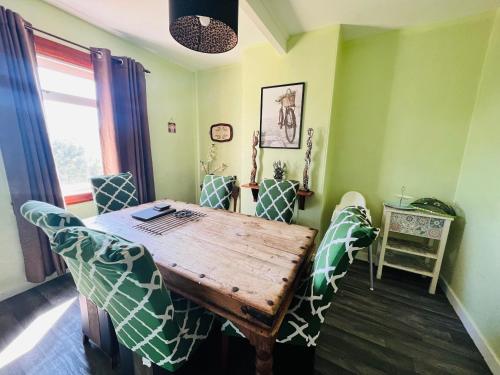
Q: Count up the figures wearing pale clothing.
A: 0